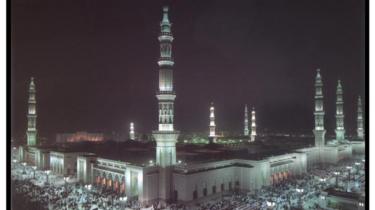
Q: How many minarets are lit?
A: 9